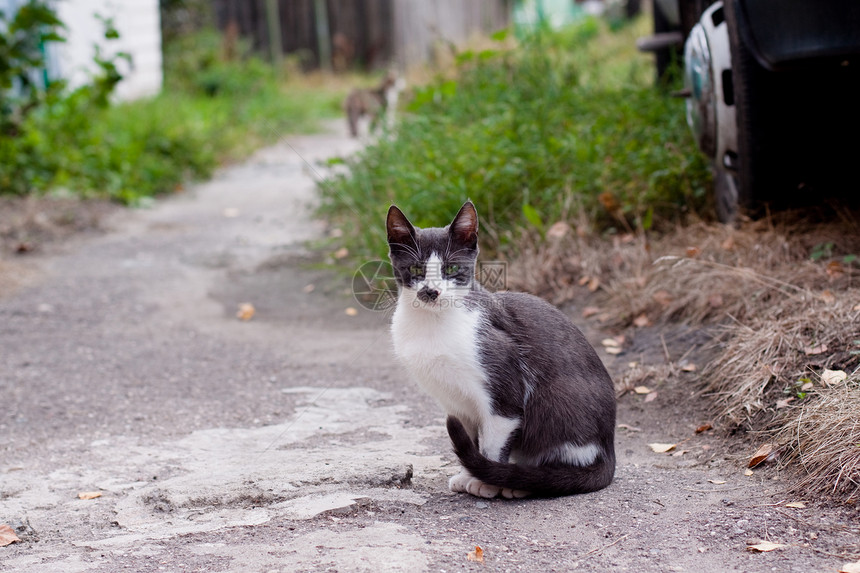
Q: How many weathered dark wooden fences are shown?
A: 1